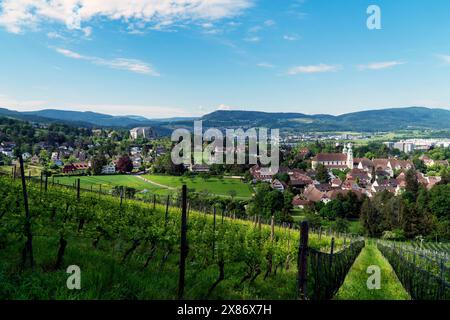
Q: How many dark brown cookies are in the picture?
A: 0